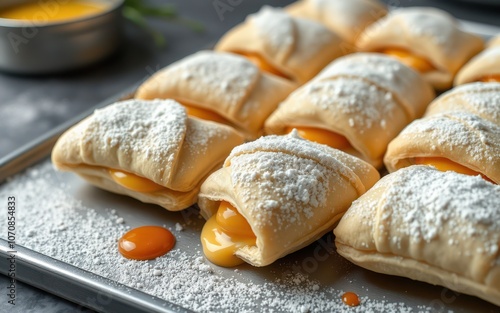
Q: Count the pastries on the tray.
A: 11